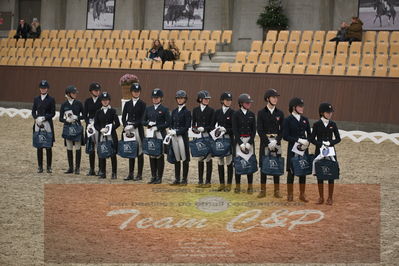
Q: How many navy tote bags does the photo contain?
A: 13